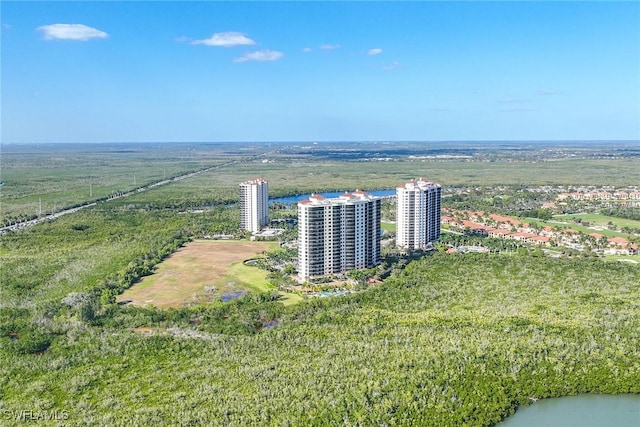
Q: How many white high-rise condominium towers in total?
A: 3